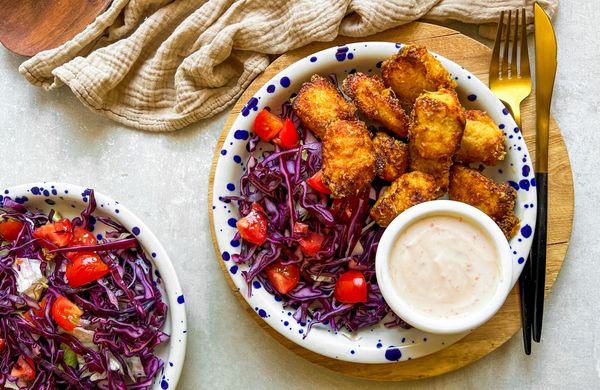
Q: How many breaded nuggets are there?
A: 10